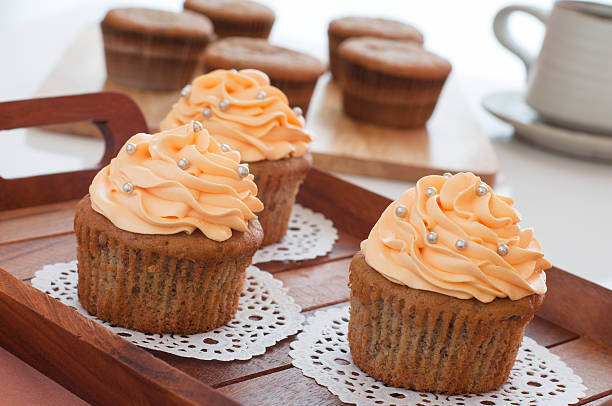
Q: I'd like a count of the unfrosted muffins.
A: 5